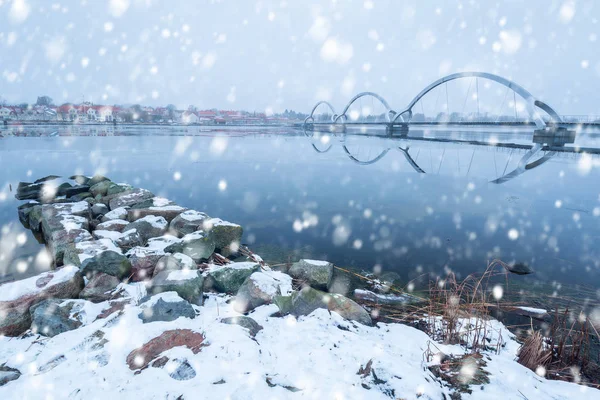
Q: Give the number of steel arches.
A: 3